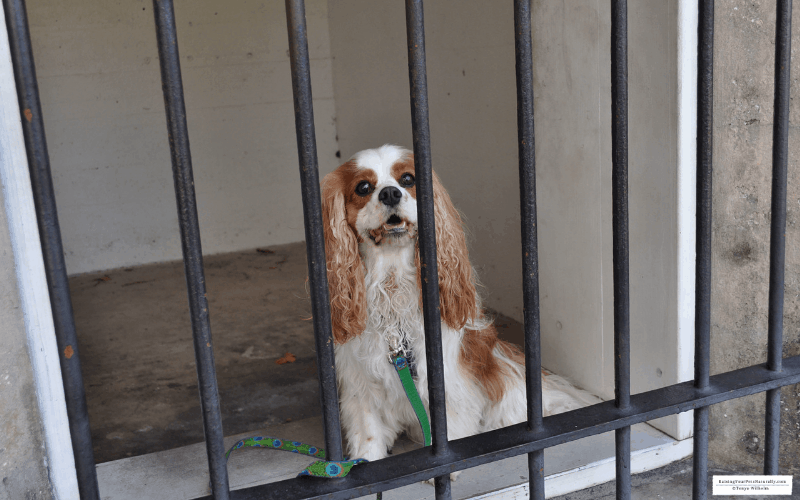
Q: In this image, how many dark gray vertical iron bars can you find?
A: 8